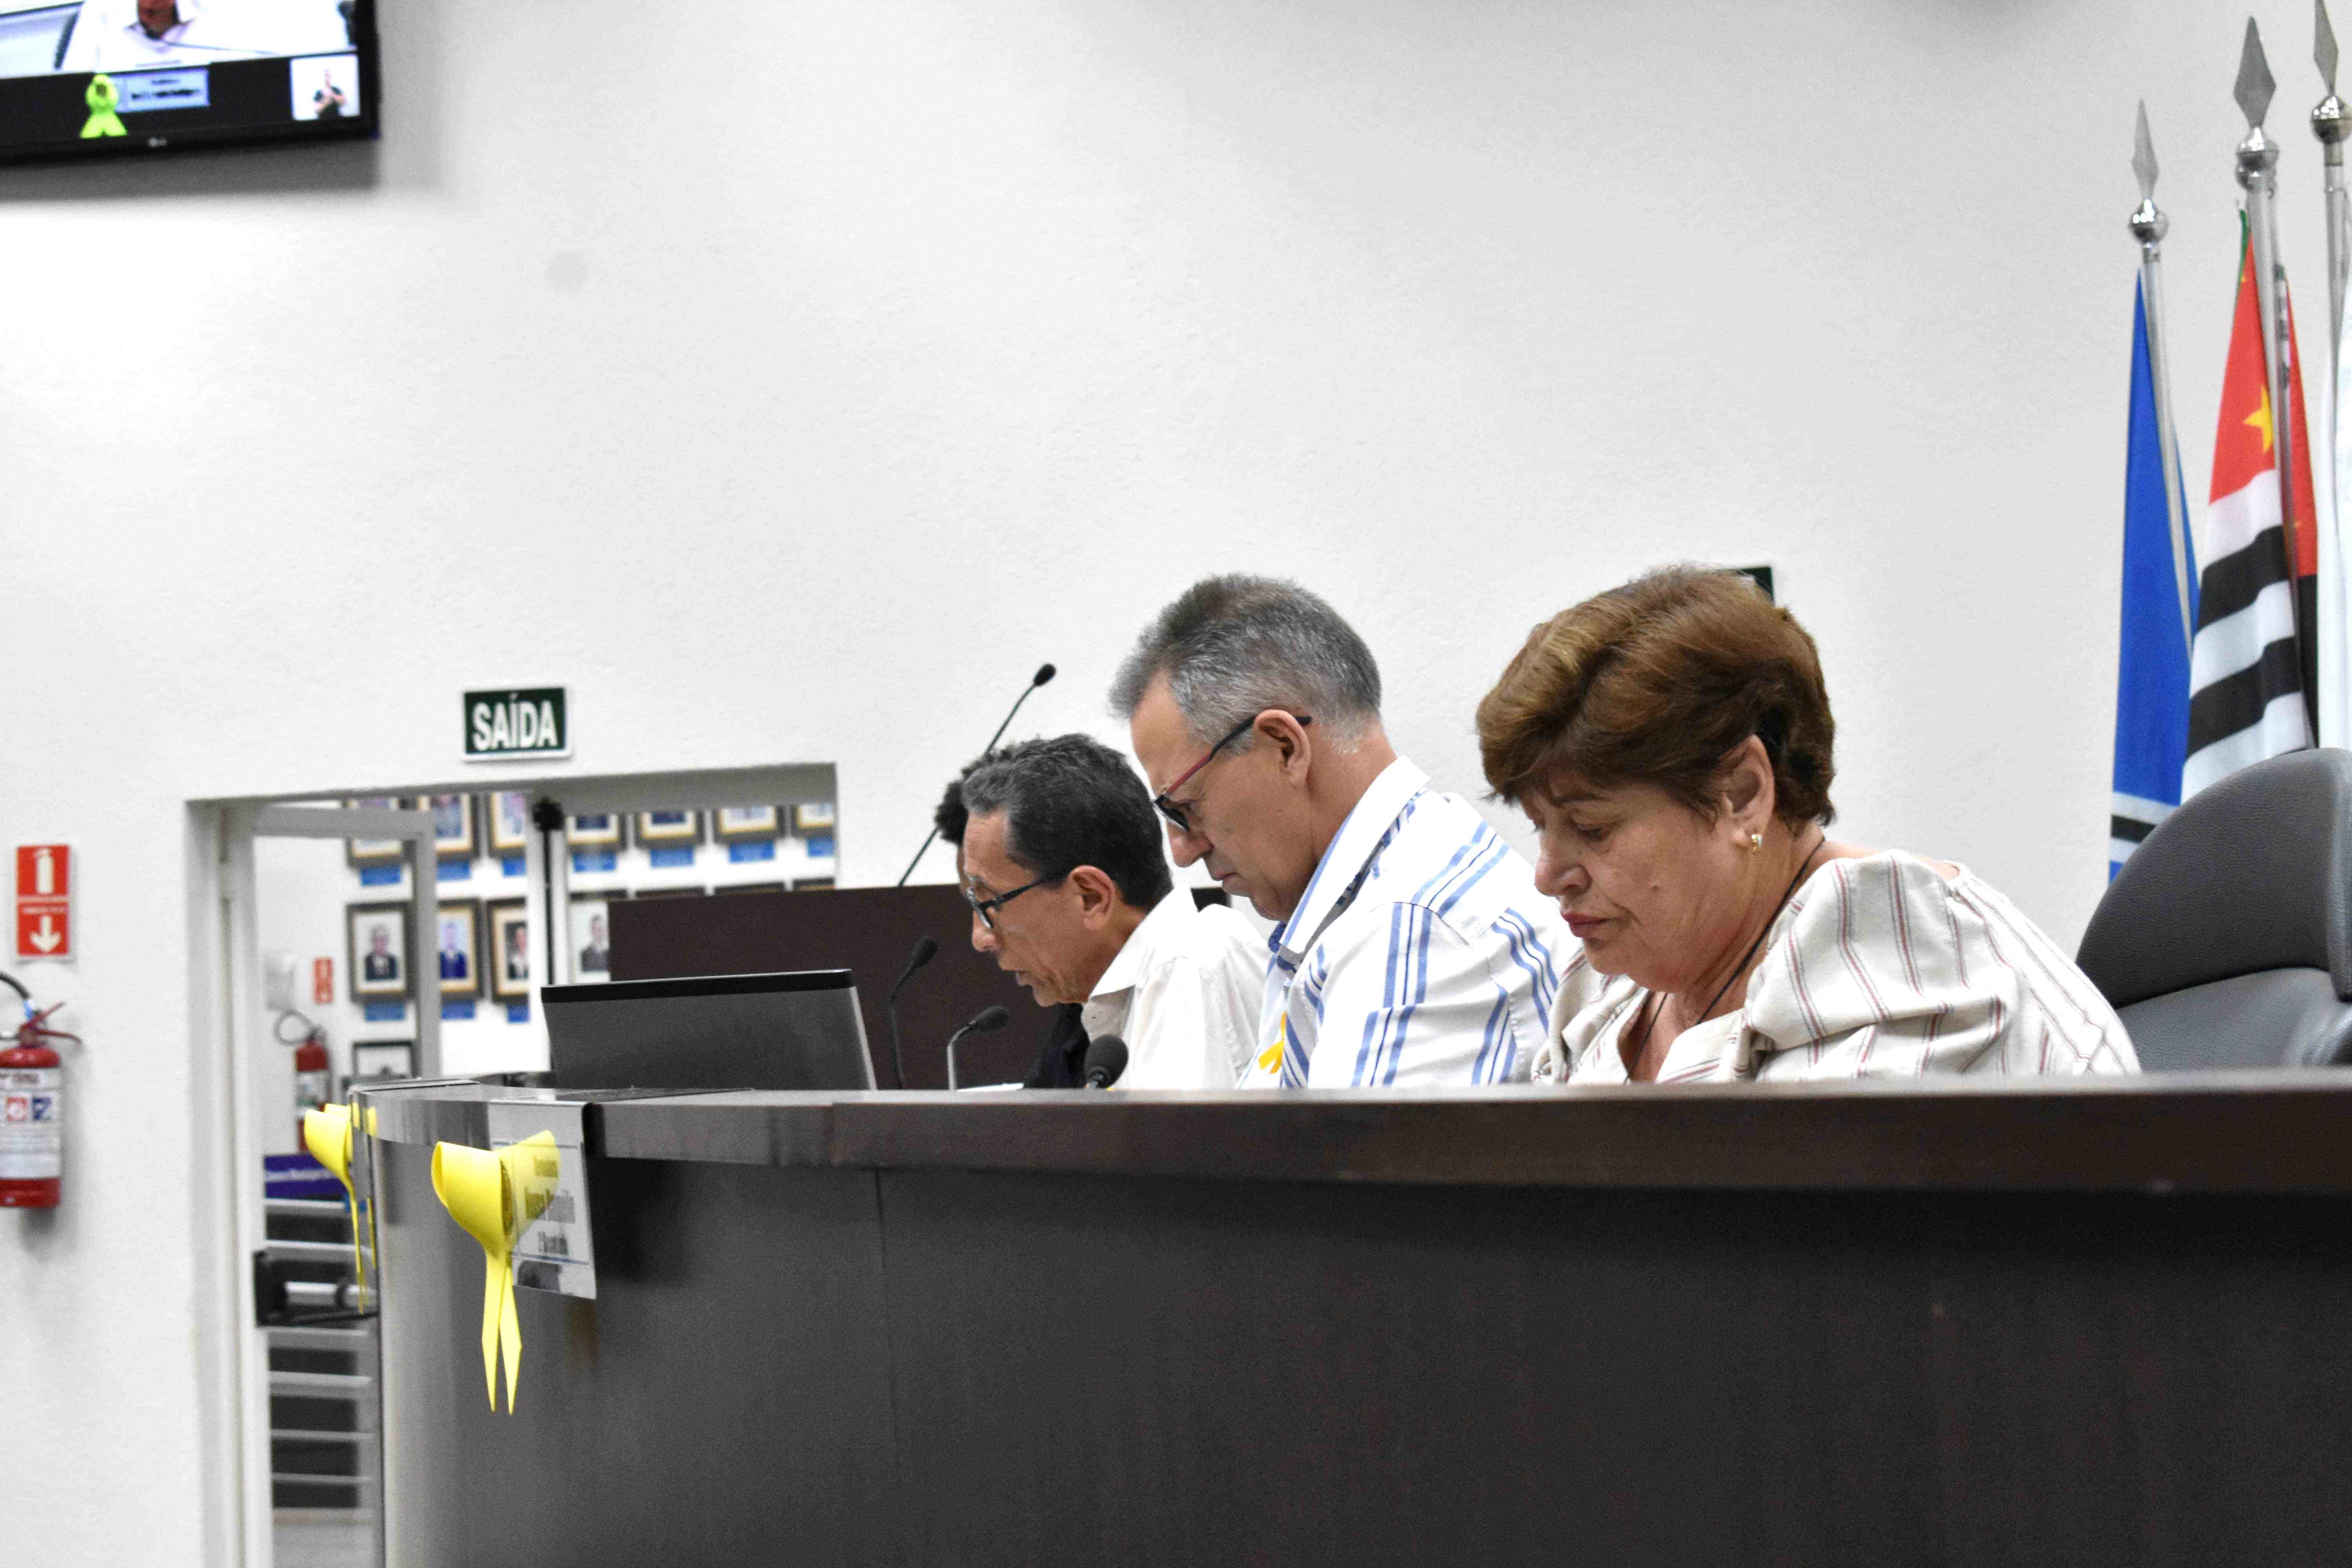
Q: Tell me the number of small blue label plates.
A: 10